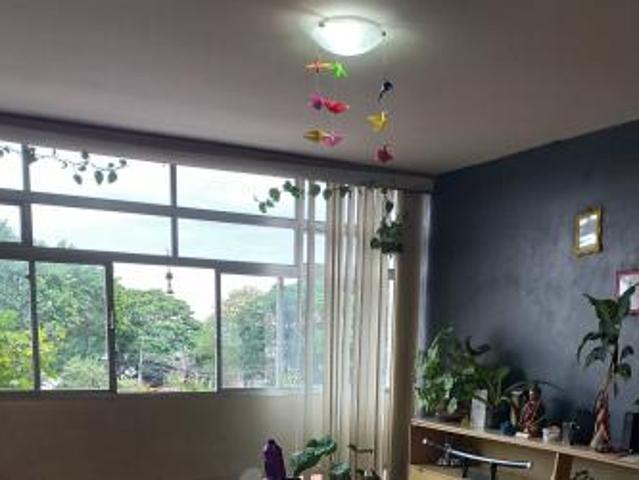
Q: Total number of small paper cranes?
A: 9